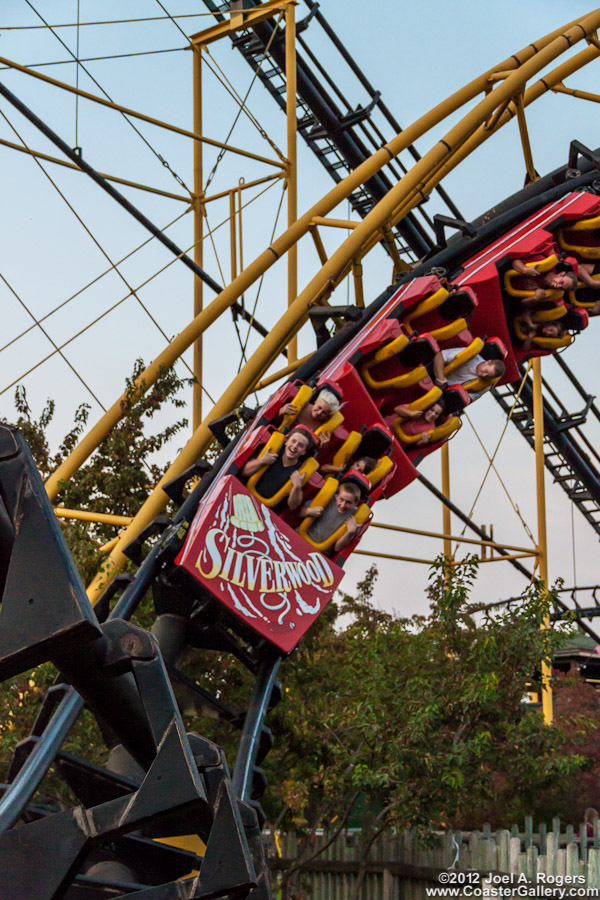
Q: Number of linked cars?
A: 3